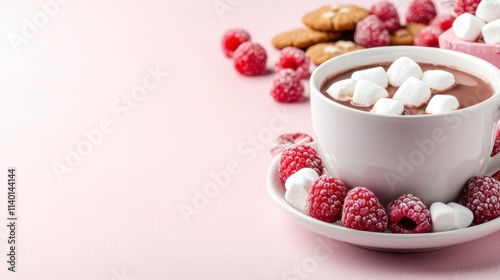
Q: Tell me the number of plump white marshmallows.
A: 14